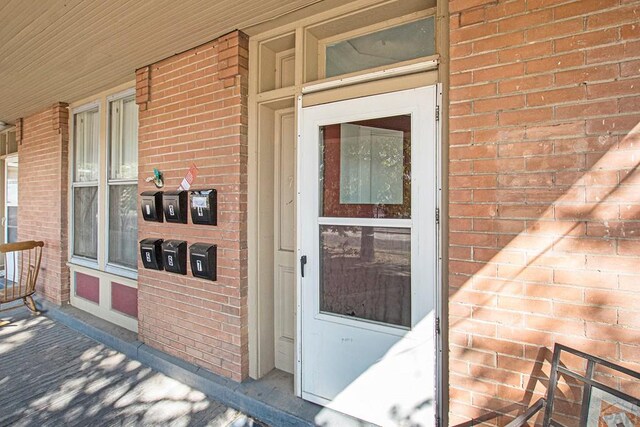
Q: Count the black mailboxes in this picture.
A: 6